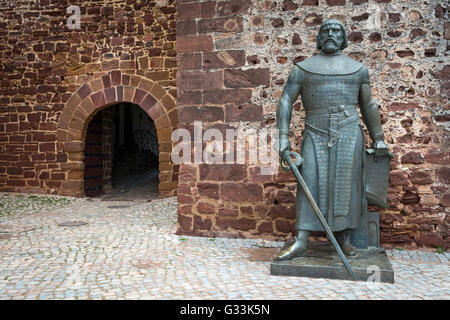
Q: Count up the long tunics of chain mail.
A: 1